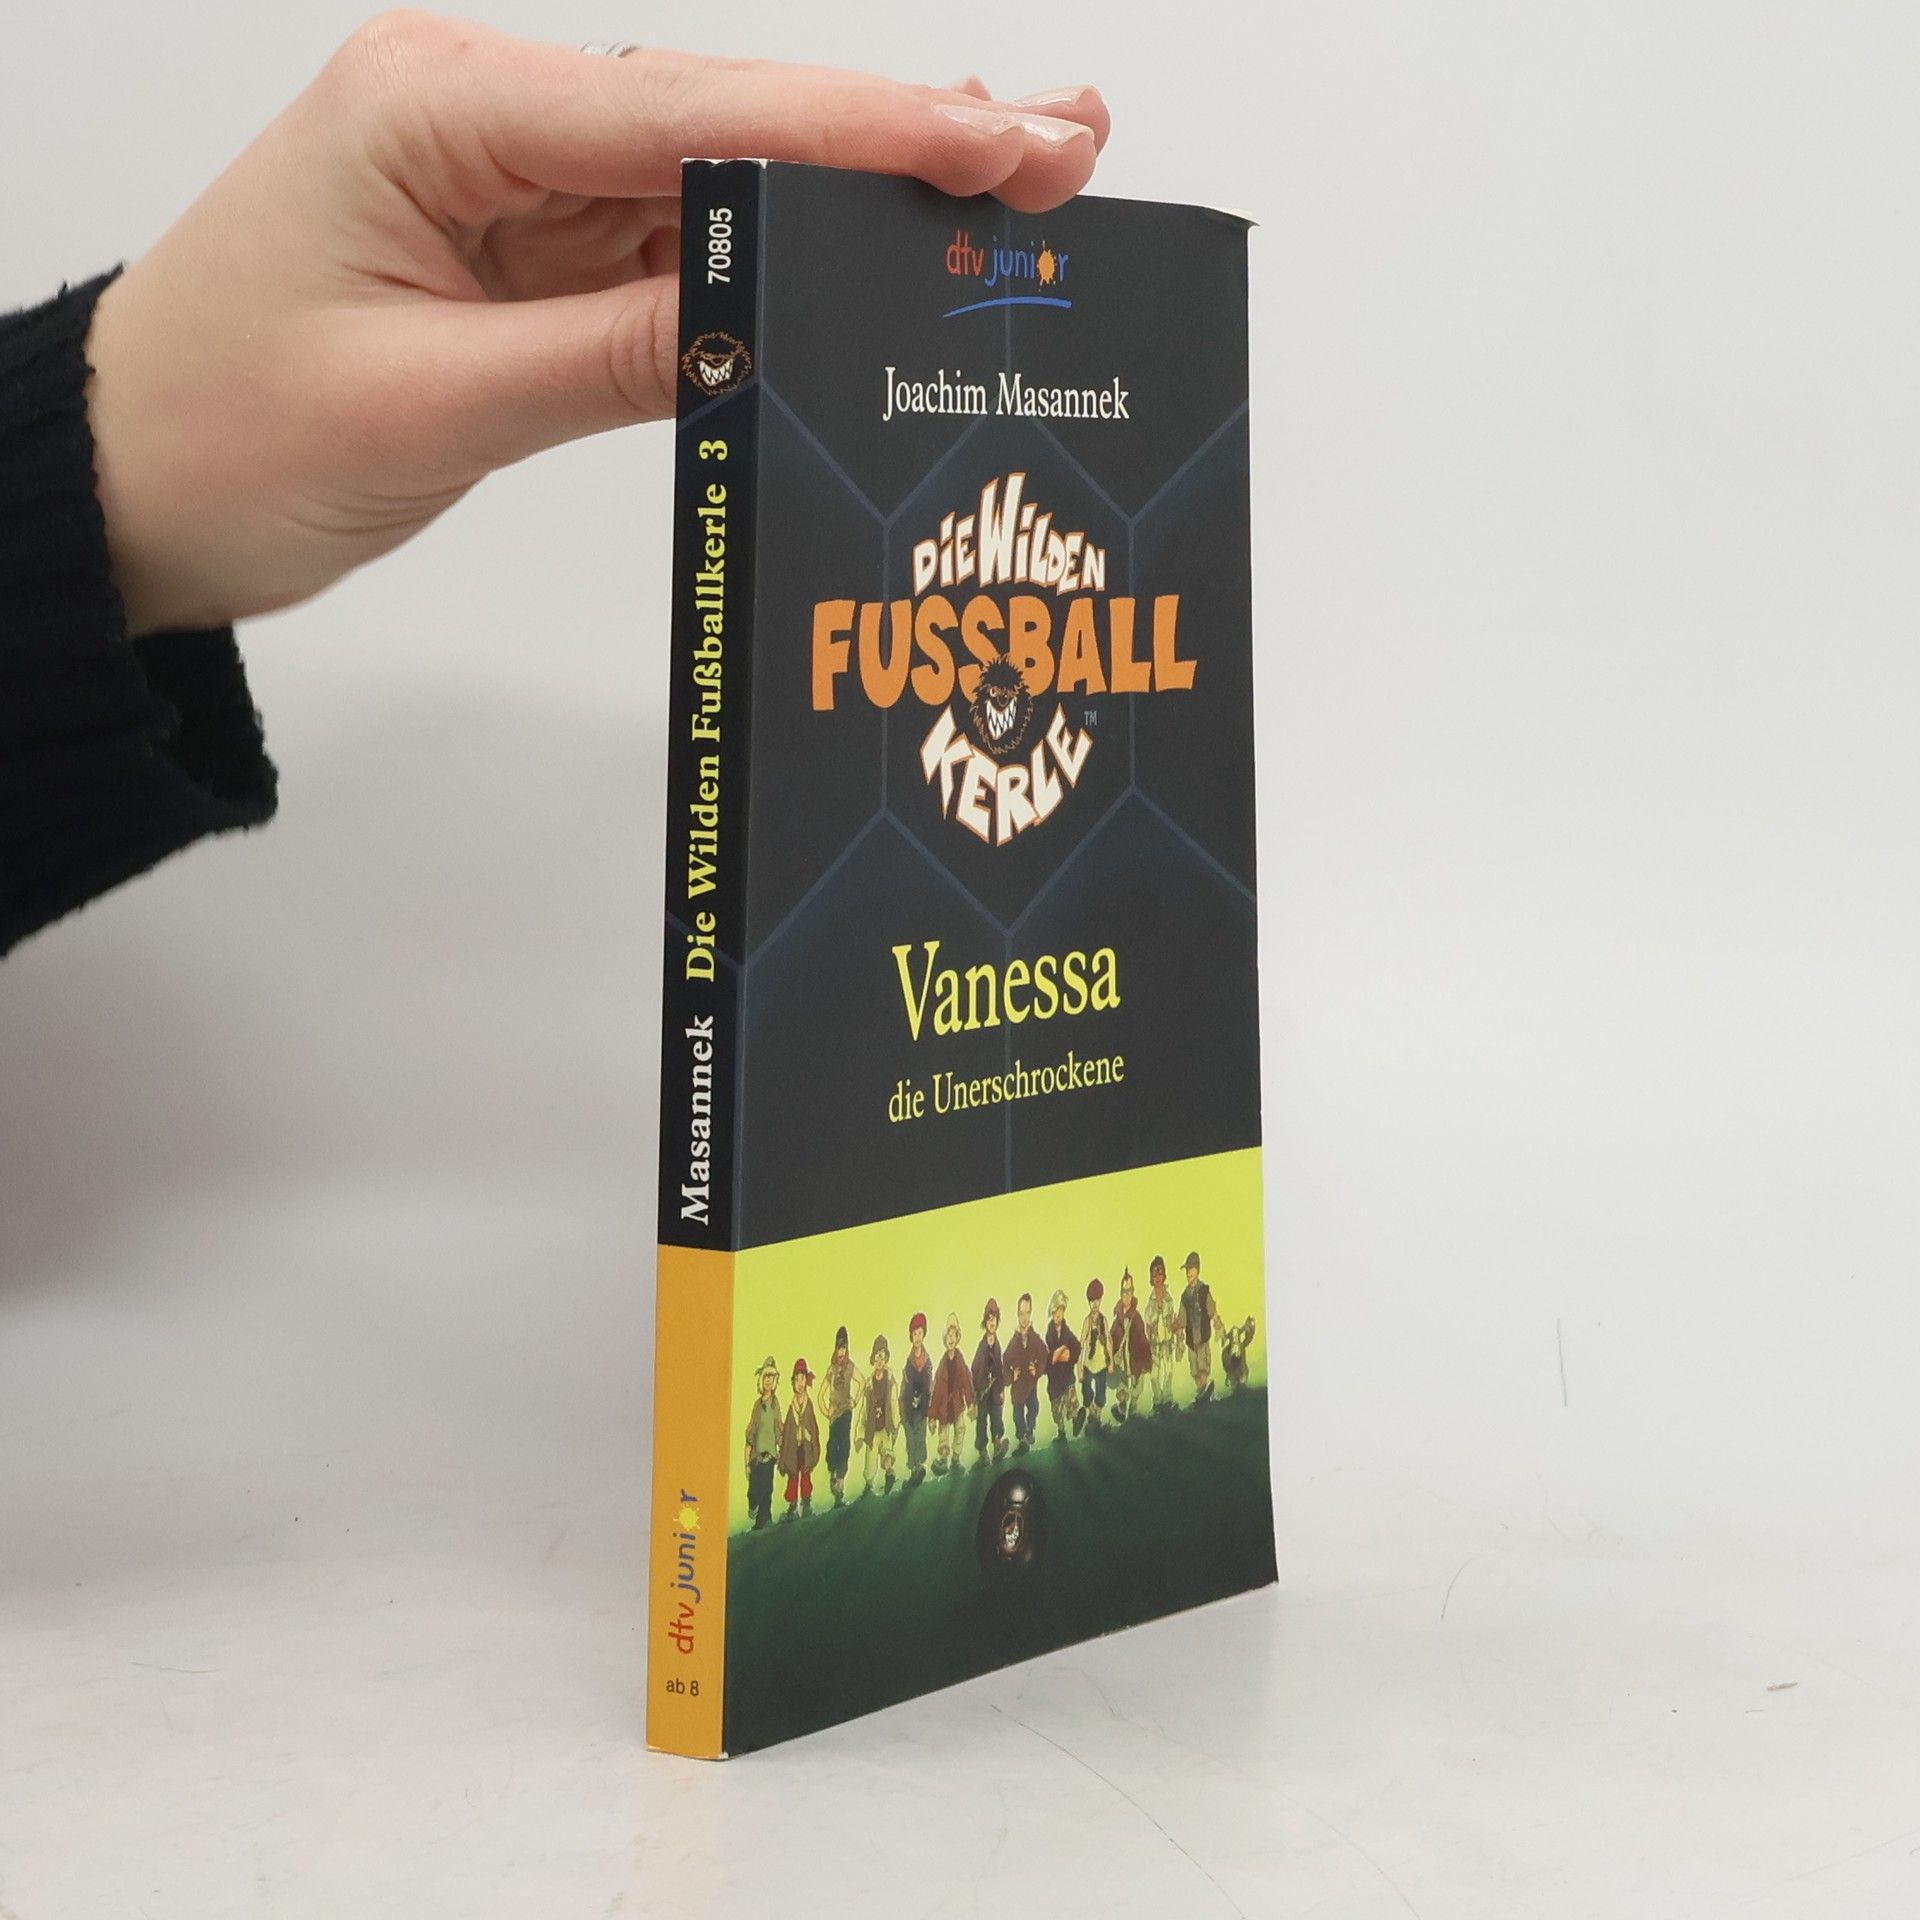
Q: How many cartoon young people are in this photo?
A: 13